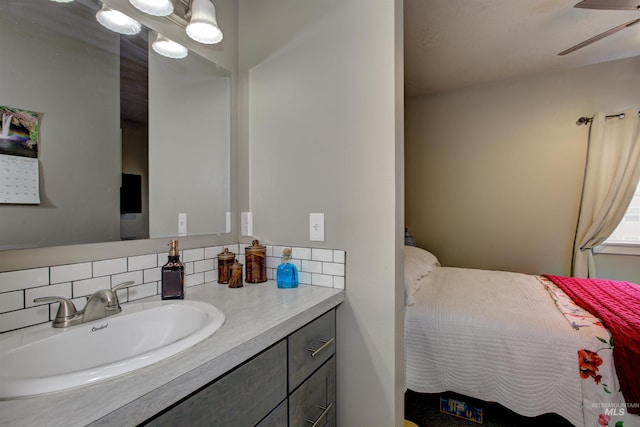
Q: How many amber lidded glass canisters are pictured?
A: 3